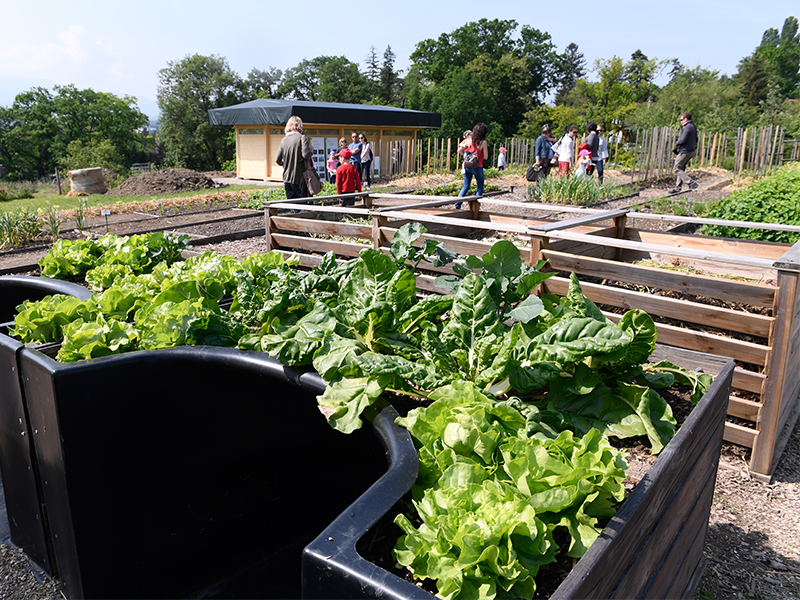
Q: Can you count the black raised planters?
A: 2